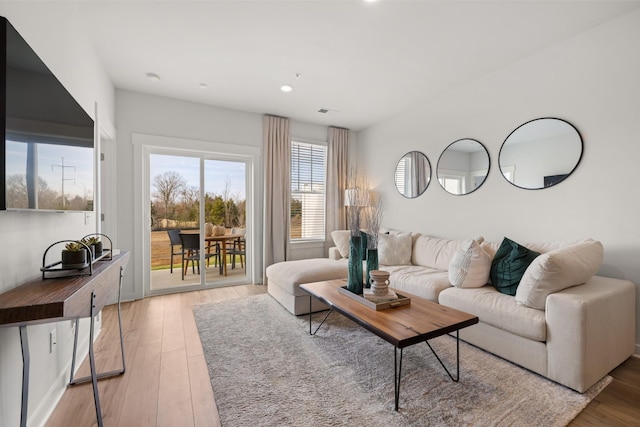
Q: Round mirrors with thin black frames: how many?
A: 3